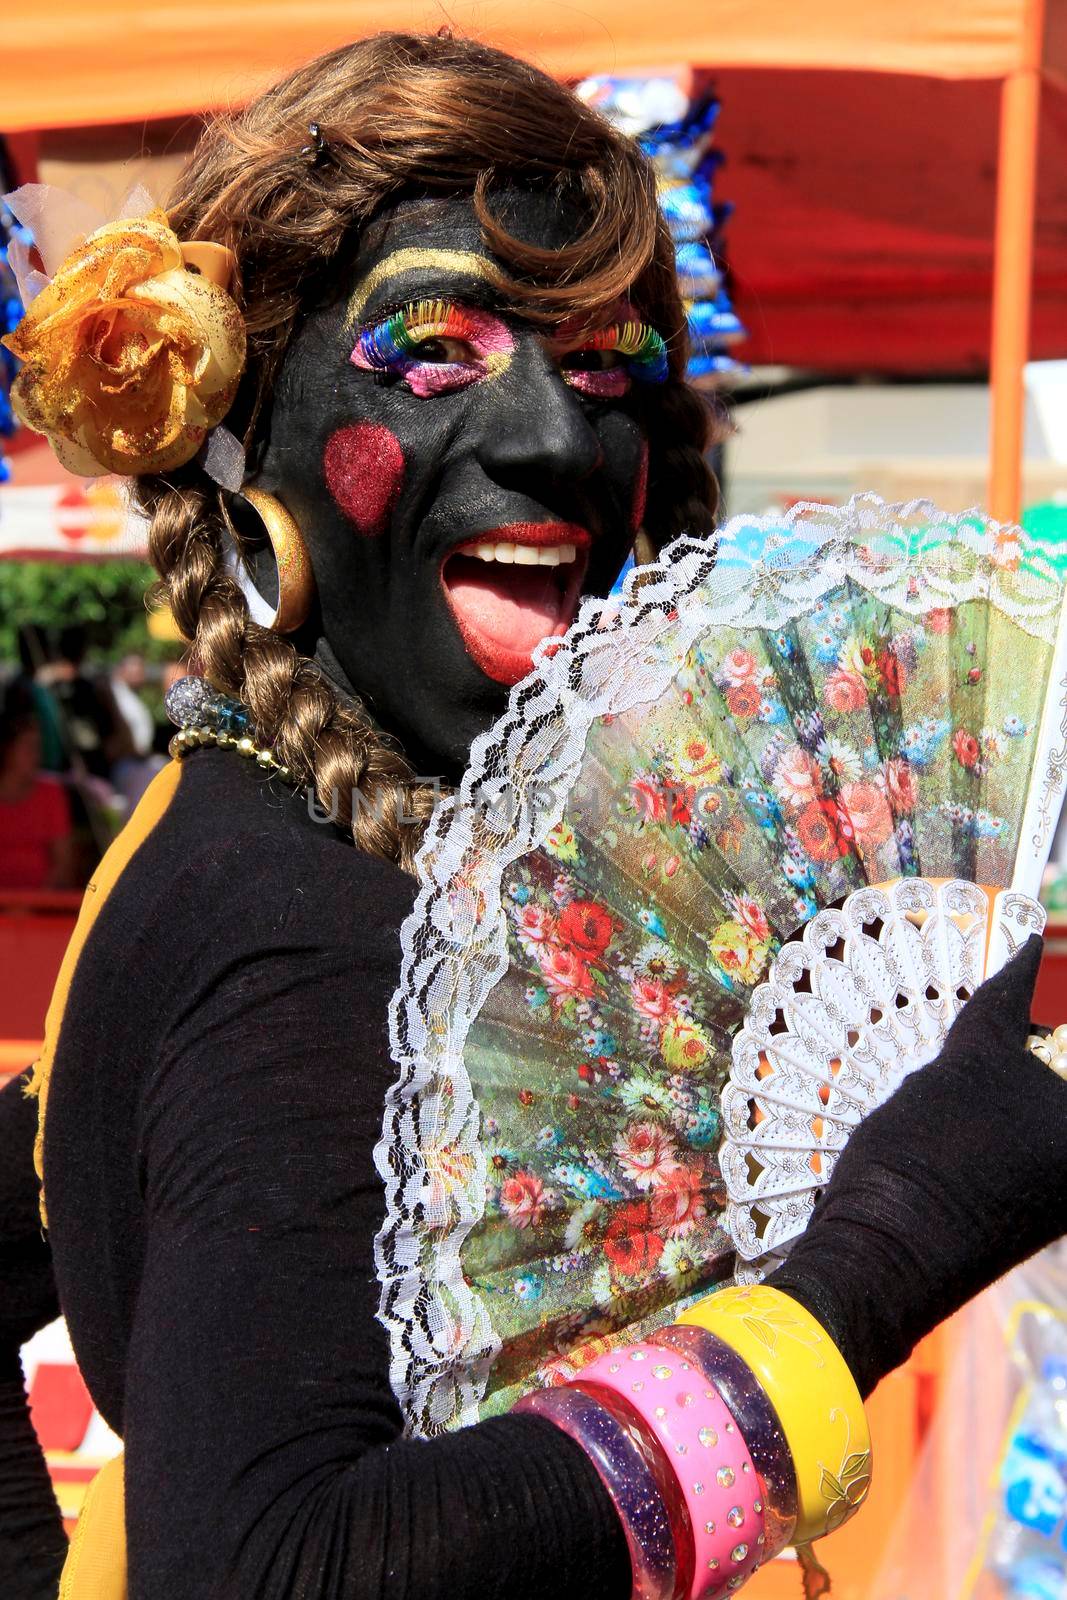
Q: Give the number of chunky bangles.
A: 5